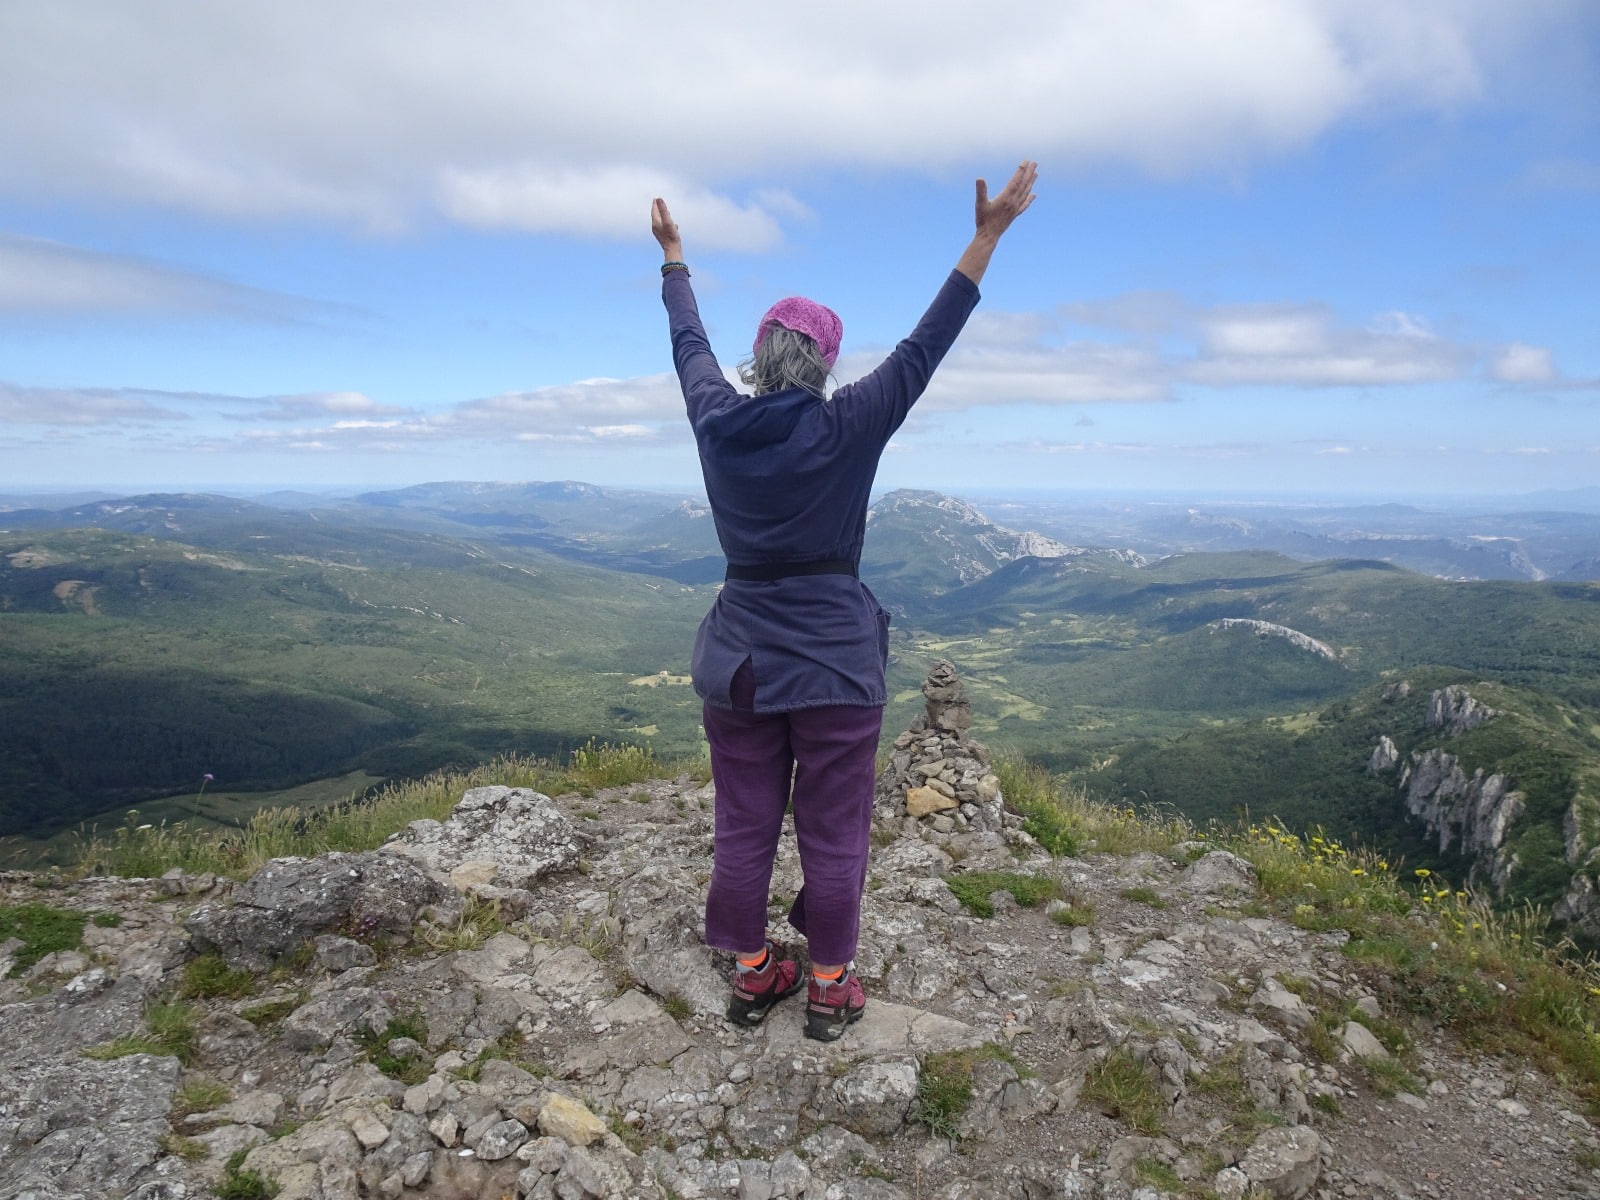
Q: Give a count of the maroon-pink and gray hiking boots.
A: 2